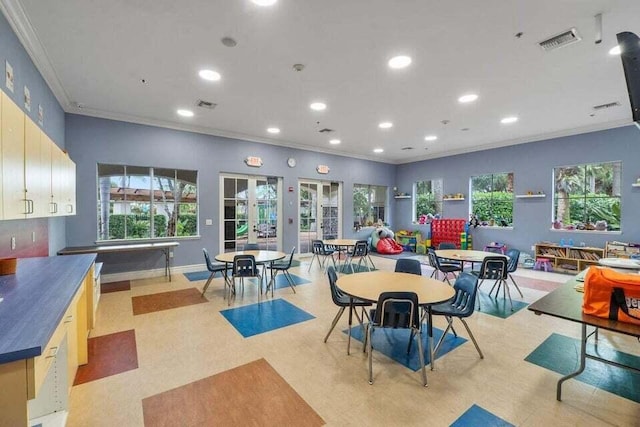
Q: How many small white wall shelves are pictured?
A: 4